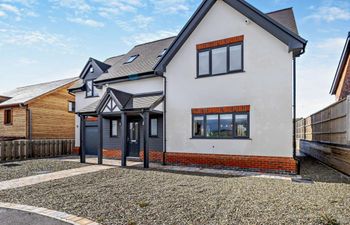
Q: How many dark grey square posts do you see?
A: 4